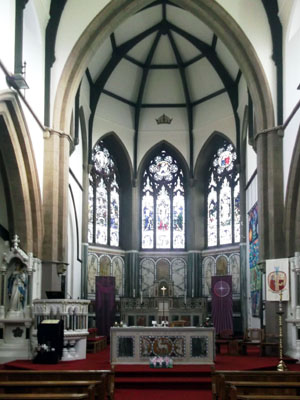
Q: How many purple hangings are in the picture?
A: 2